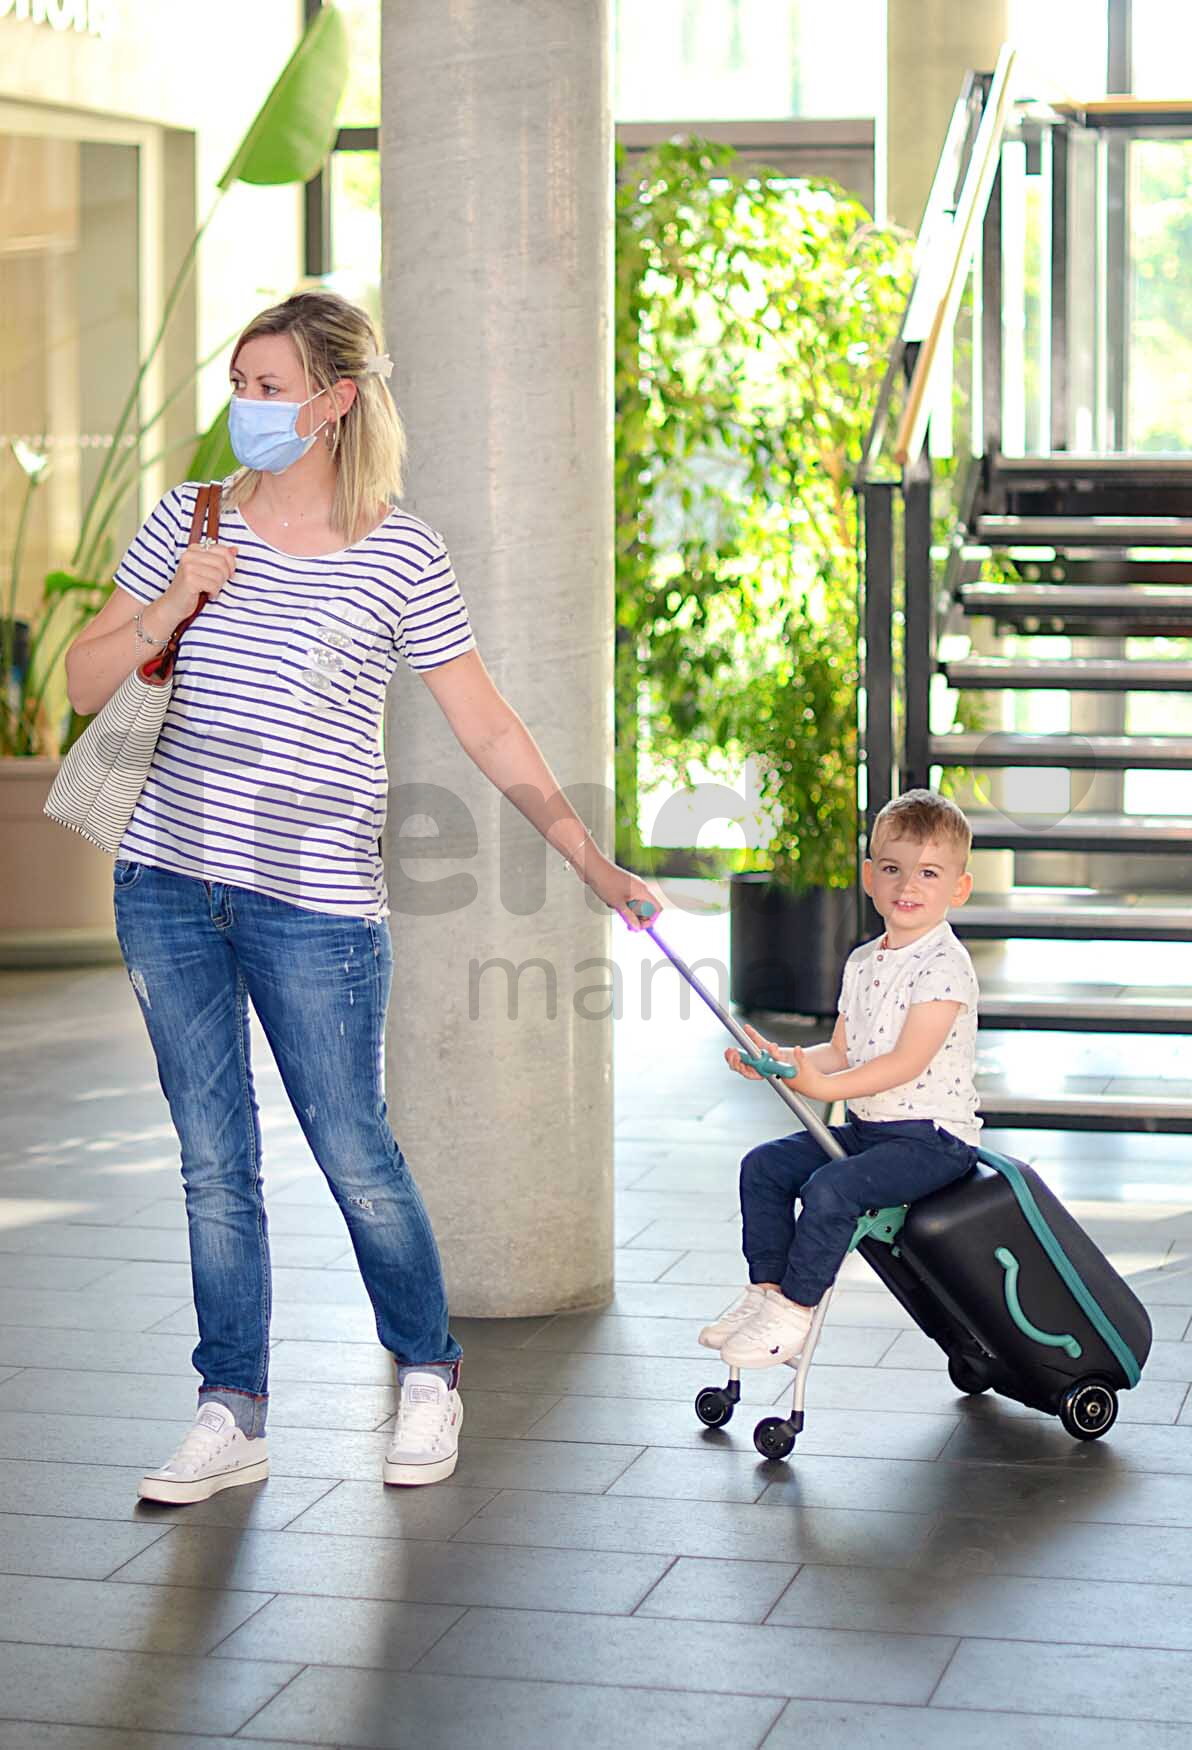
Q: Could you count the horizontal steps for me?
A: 9